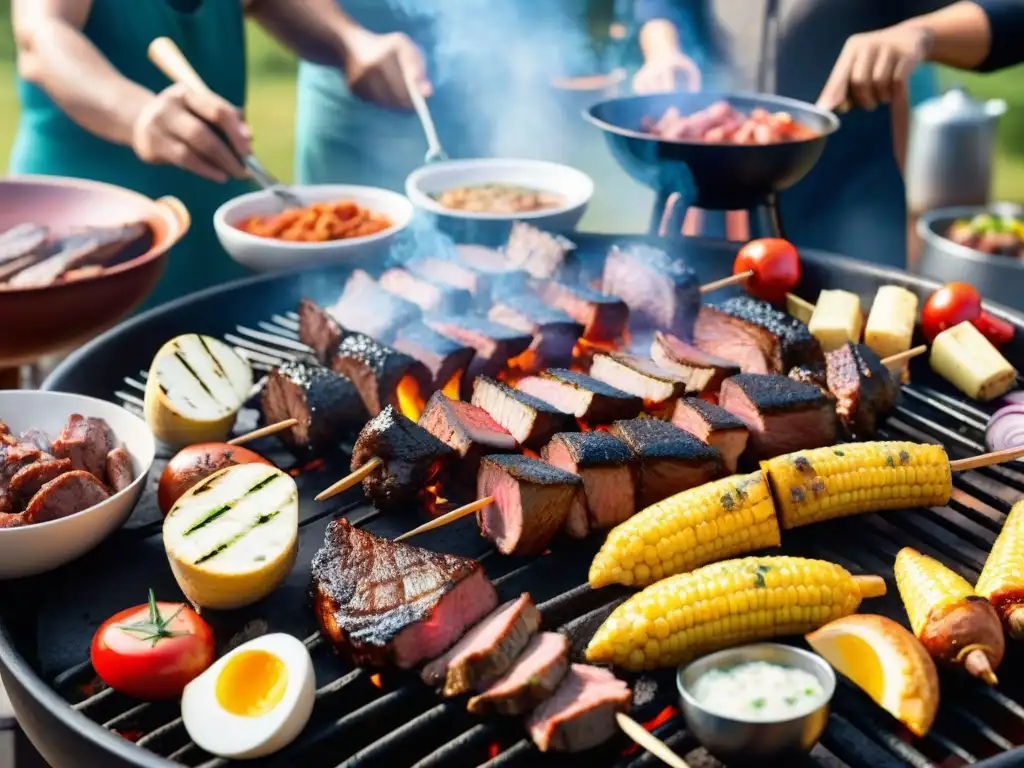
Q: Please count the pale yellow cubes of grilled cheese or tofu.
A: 3